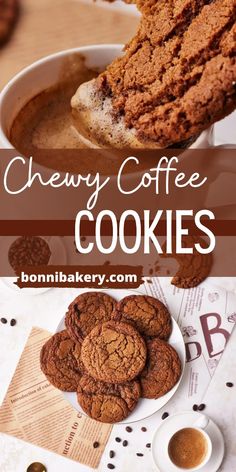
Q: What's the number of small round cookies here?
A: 6